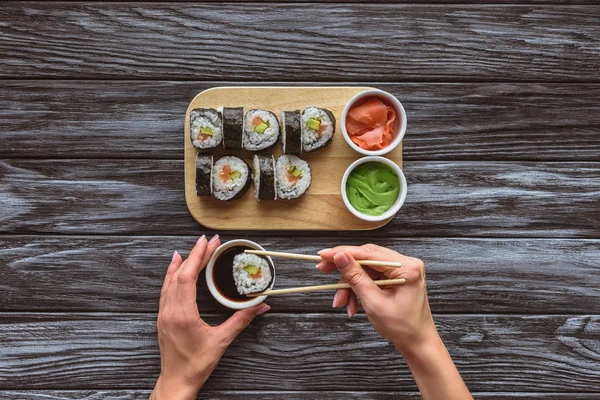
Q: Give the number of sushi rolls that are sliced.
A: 10